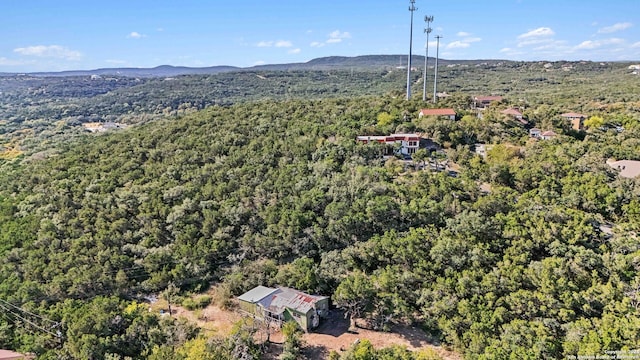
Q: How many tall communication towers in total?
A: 3